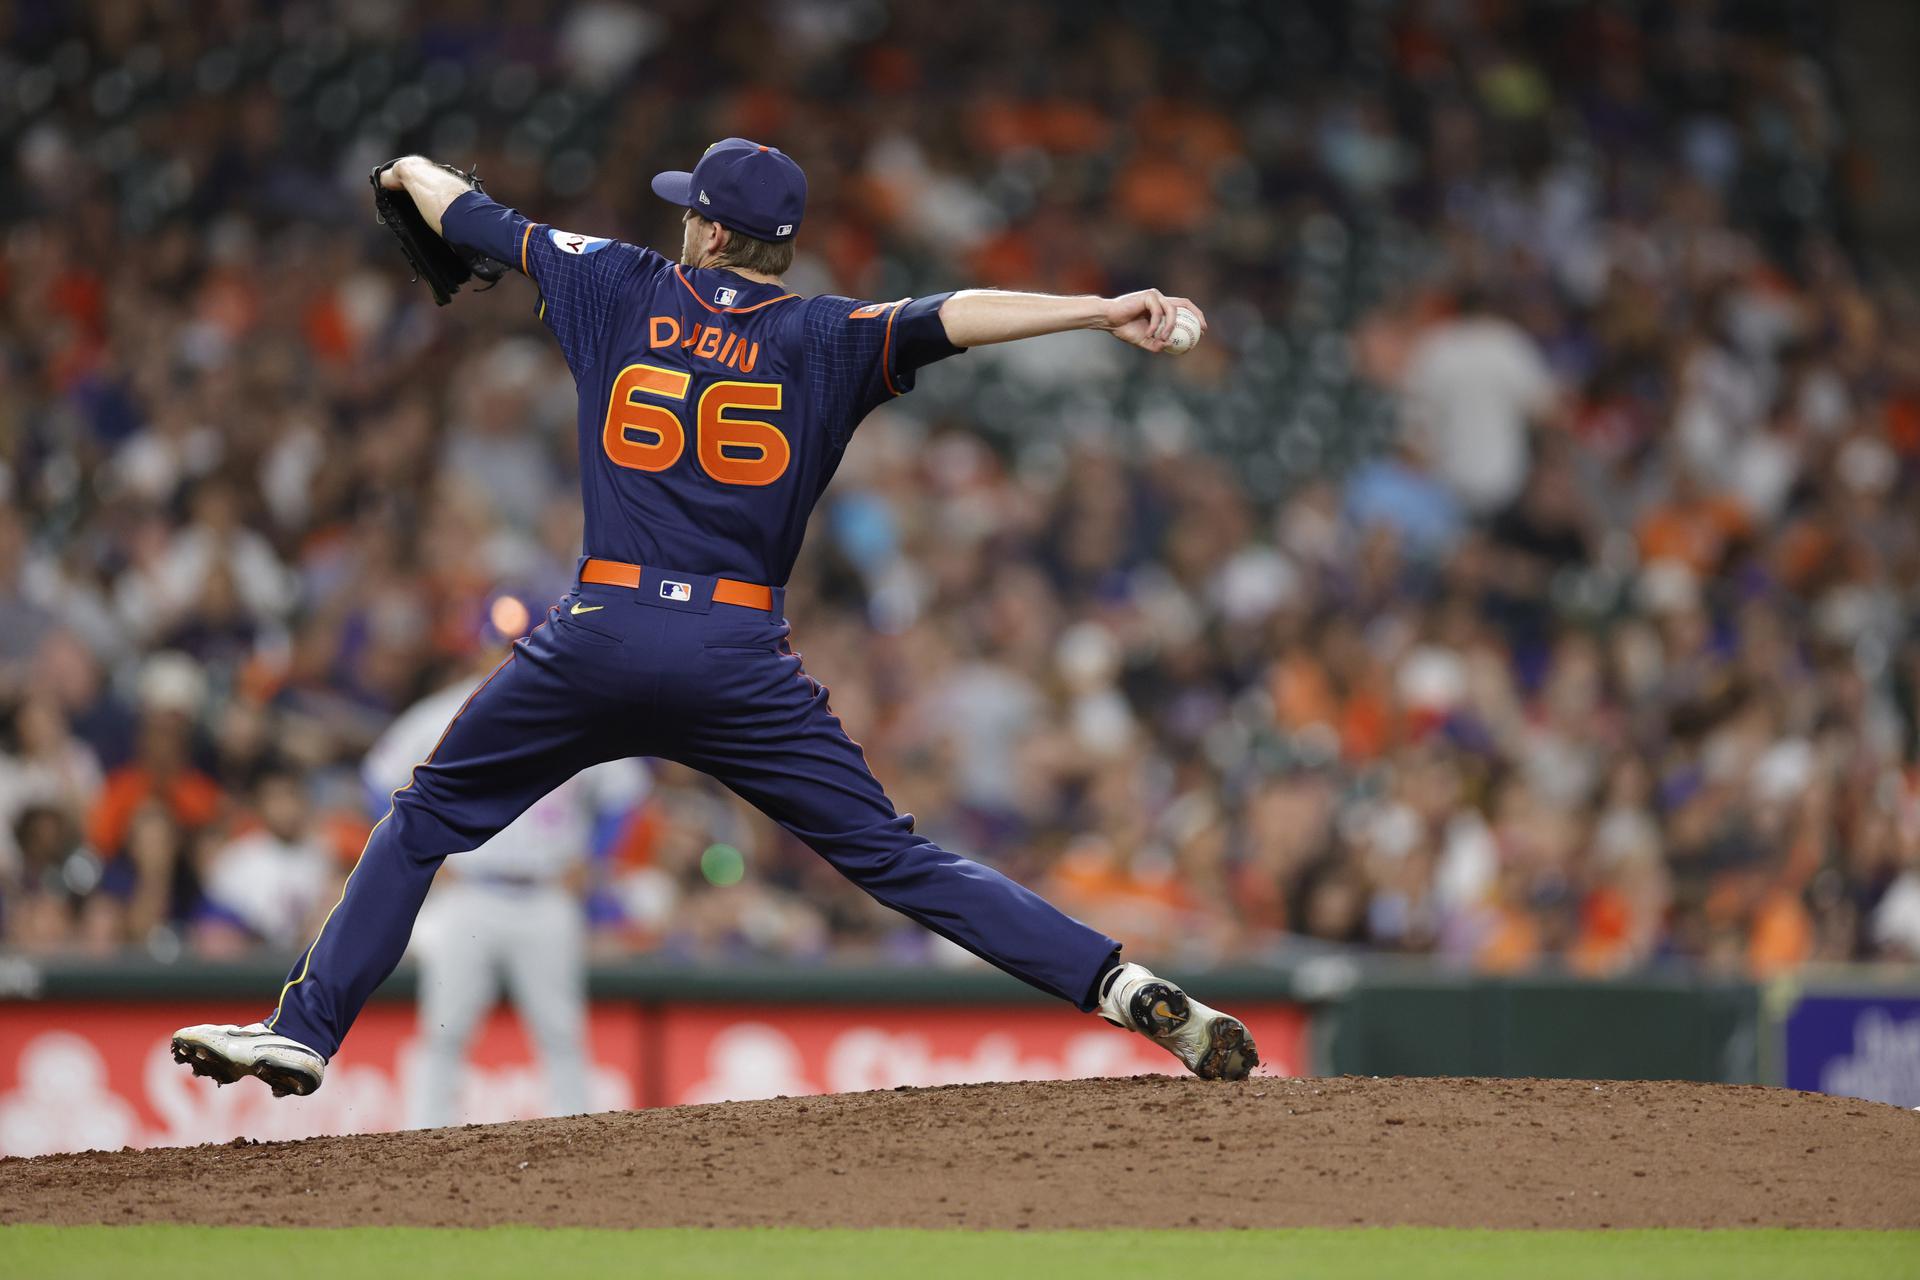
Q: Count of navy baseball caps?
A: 1